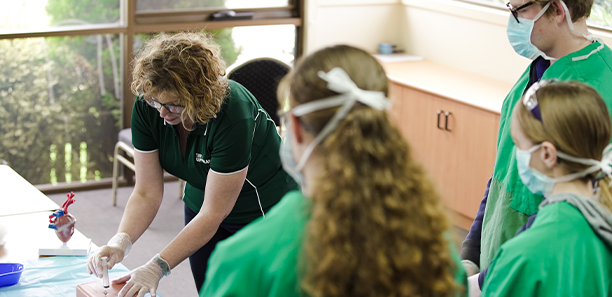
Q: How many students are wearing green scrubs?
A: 3